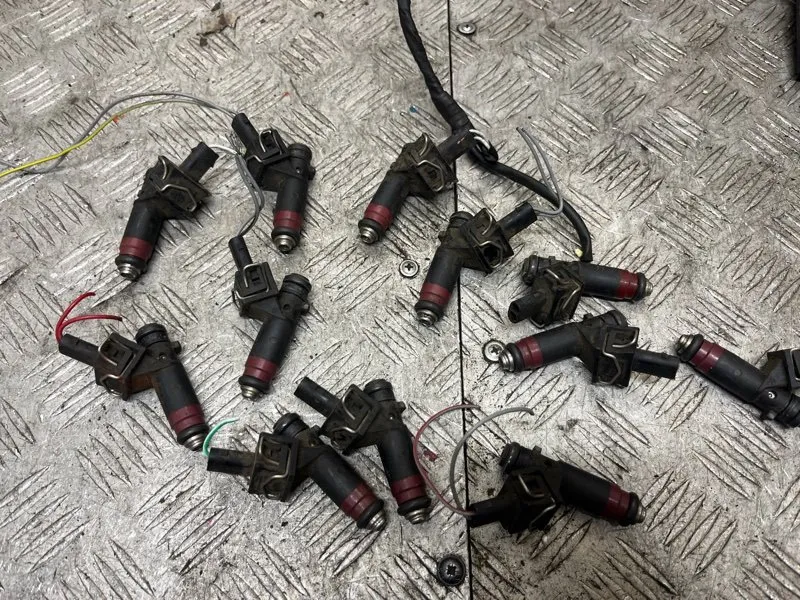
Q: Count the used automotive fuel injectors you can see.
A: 12